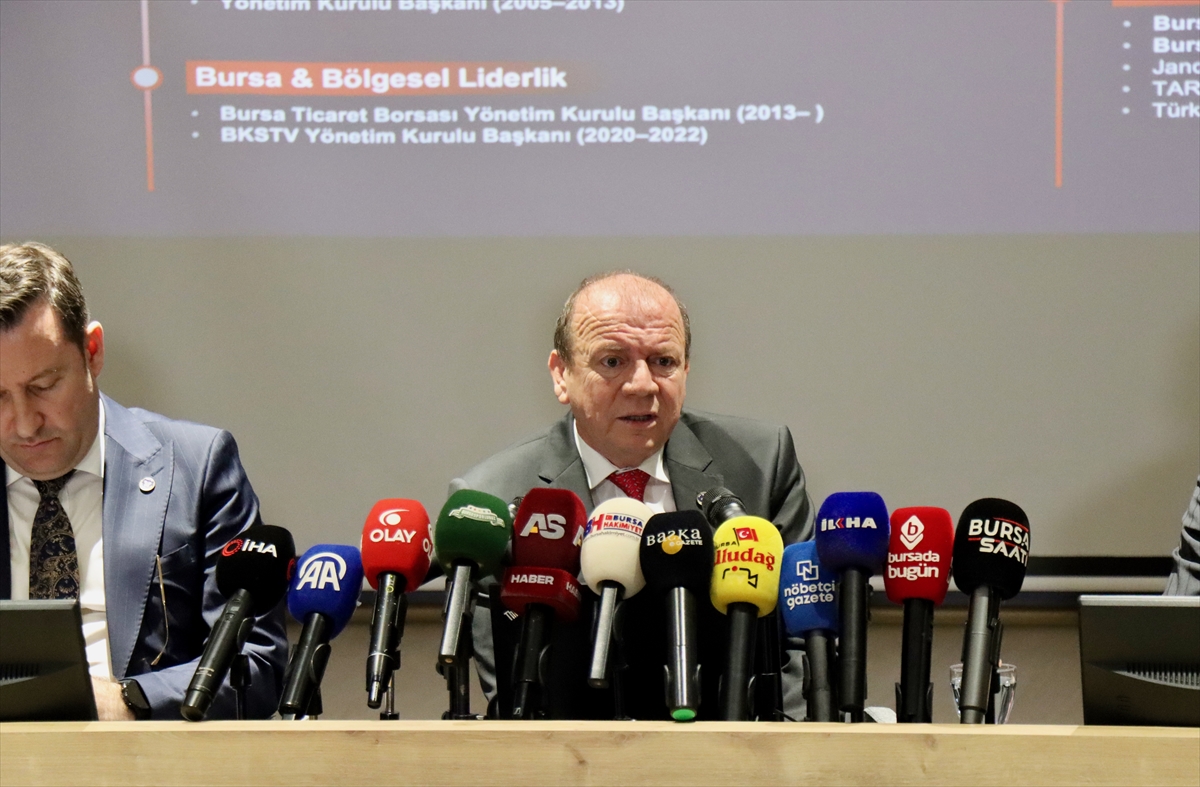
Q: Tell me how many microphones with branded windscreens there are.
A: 12